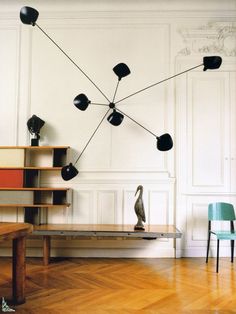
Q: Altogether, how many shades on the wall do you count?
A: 7